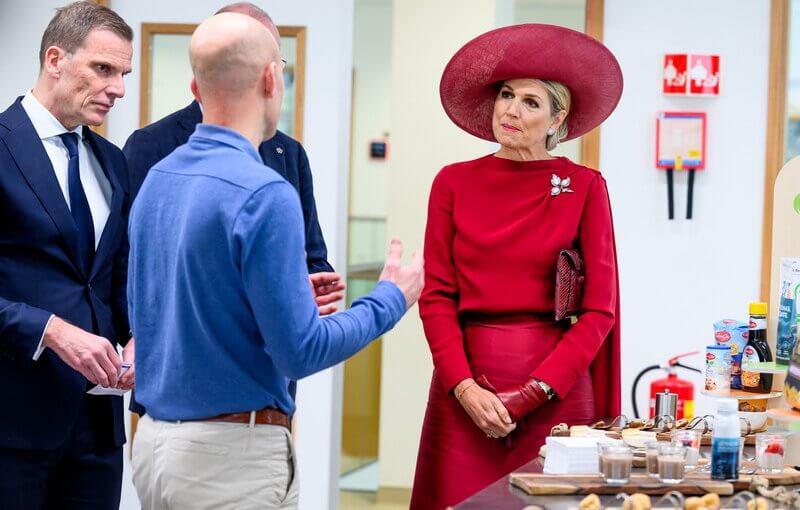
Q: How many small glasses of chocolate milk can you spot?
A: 4